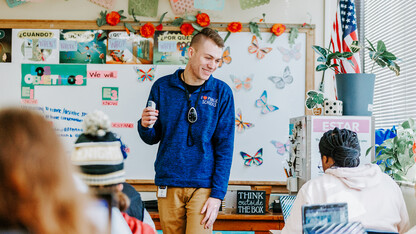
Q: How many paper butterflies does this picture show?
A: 10